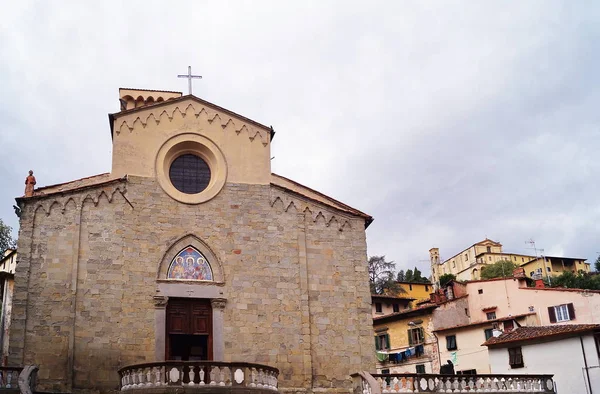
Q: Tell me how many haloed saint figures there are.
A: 3